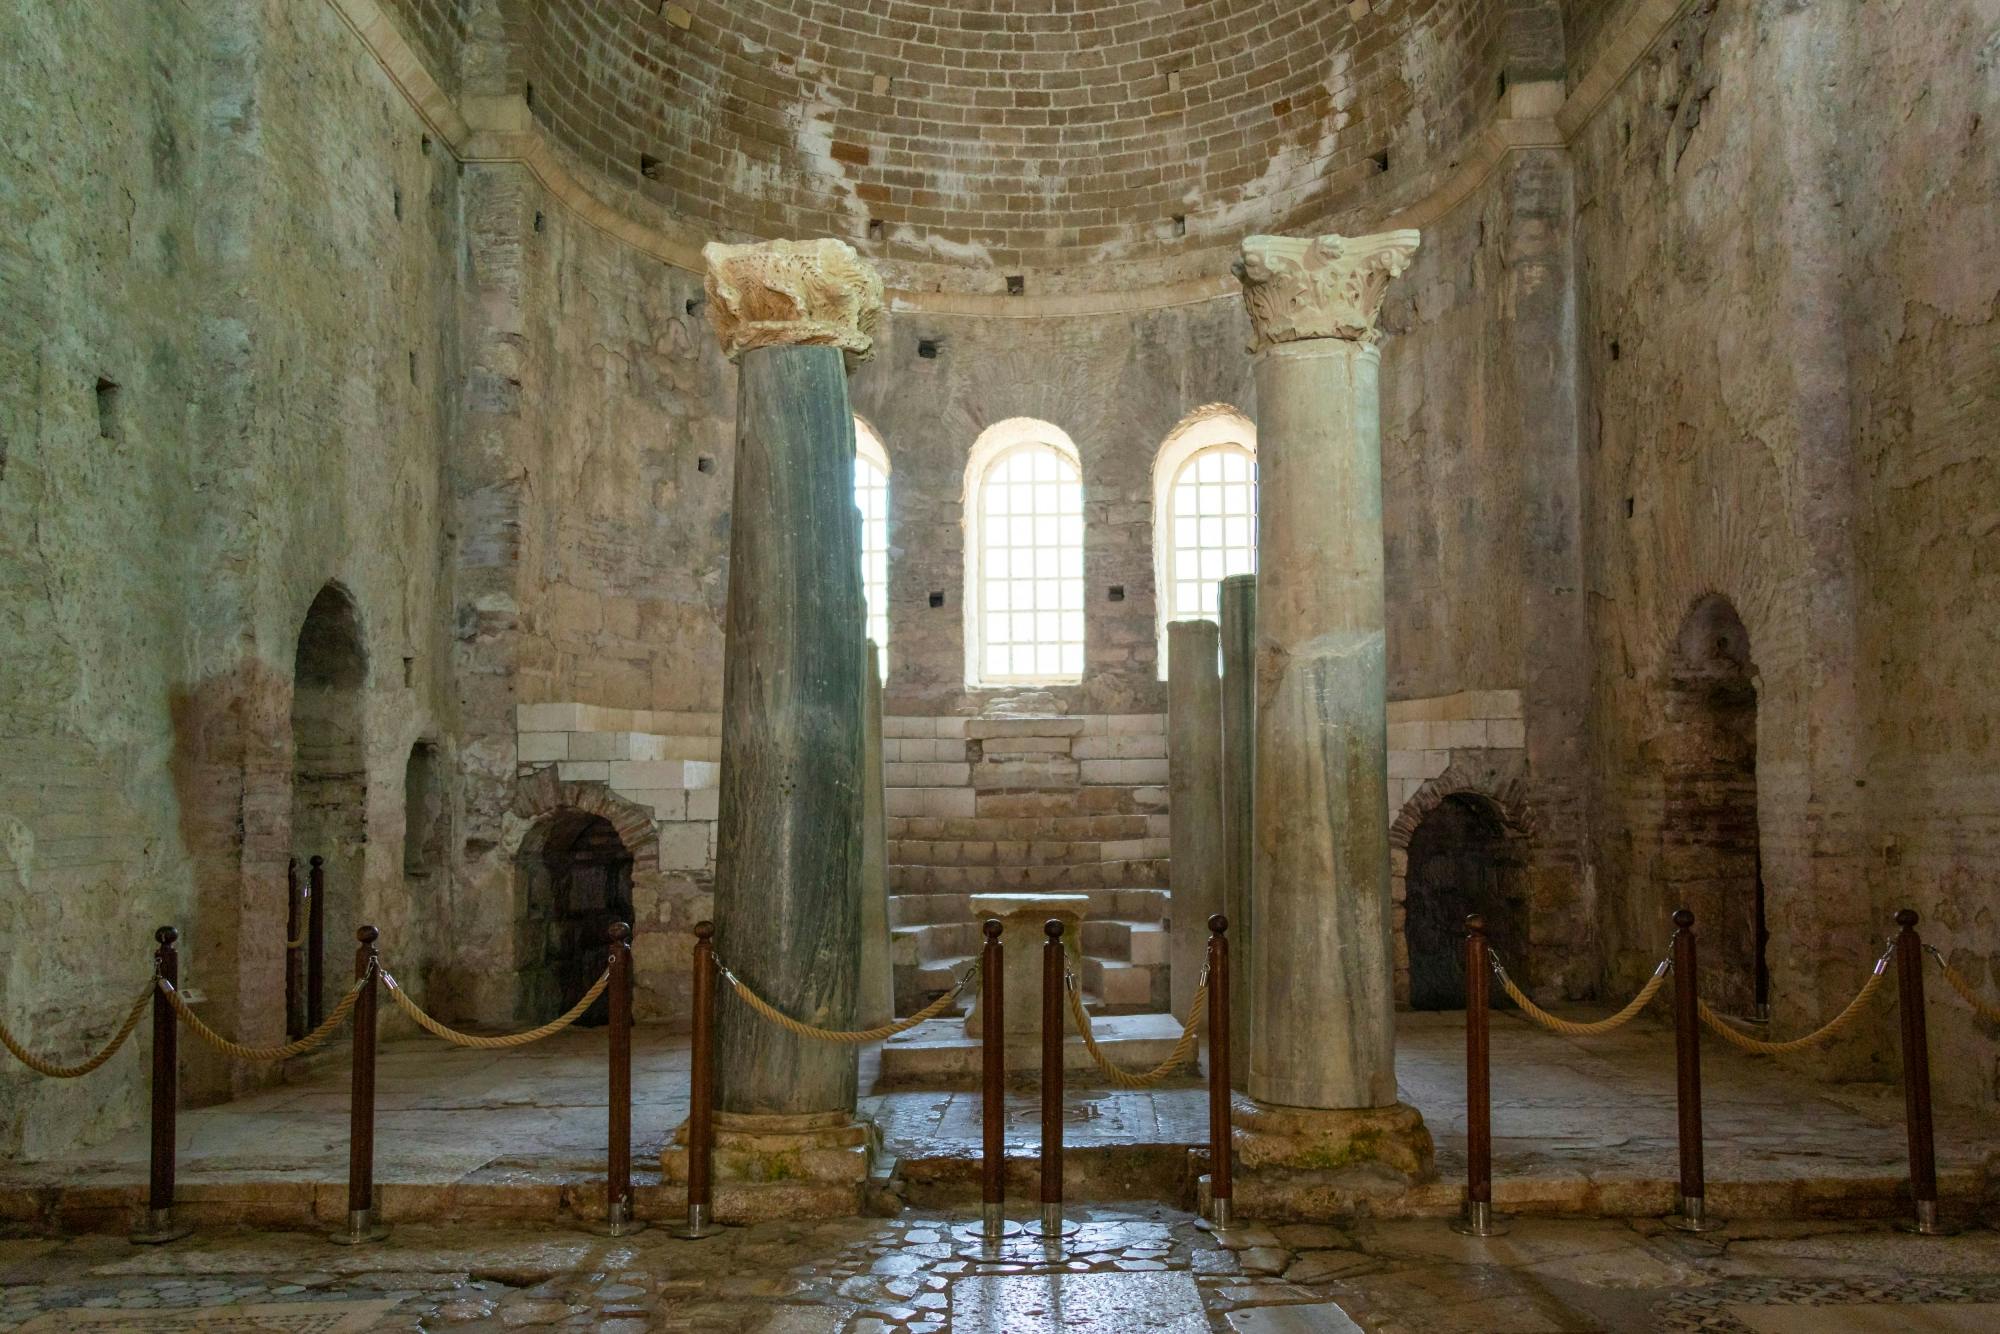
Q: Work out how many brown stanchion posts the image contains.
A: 12